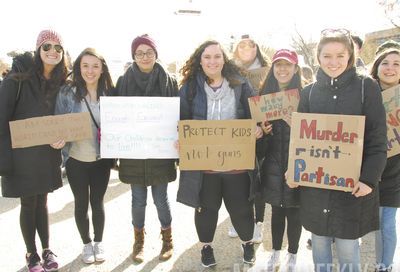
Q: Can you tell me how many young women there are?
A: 8